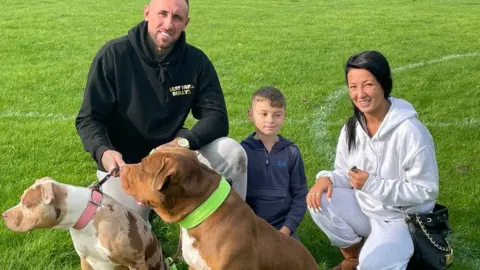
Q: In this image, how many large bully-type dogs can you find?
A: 2